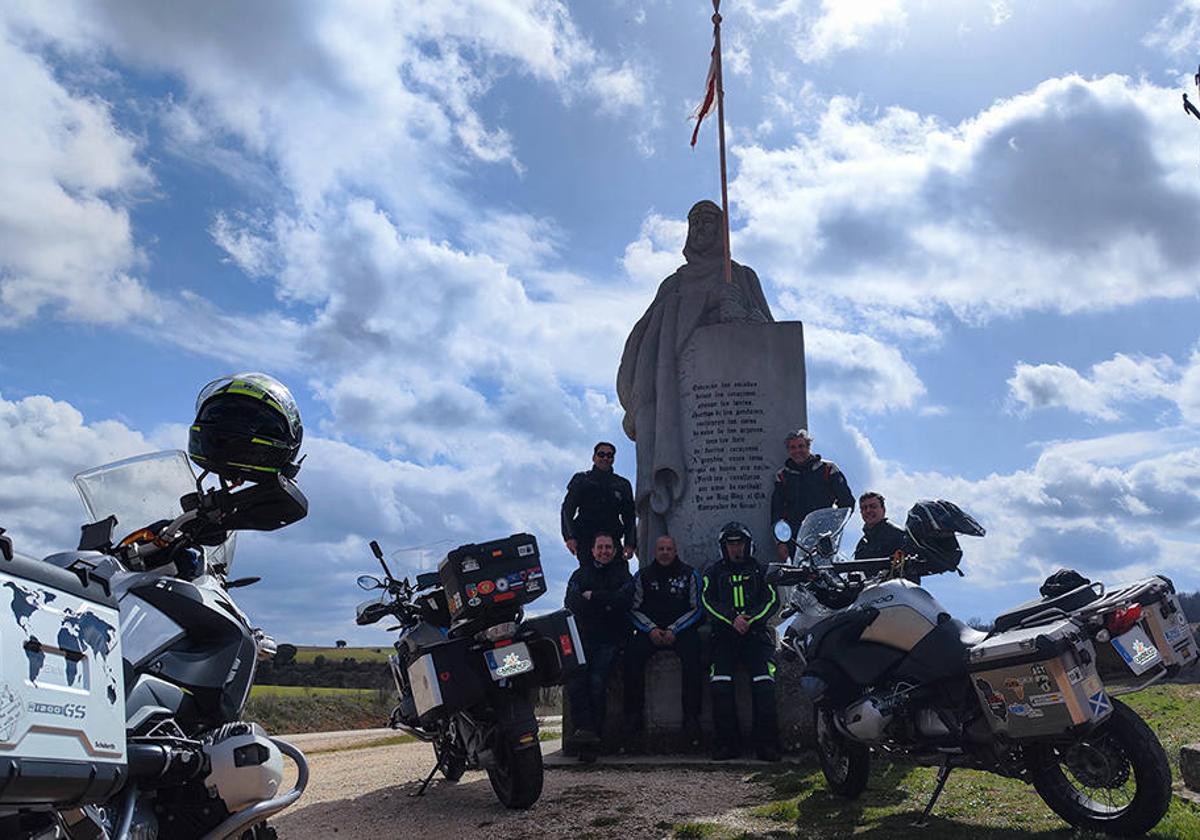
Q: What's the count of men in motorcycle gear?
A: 6